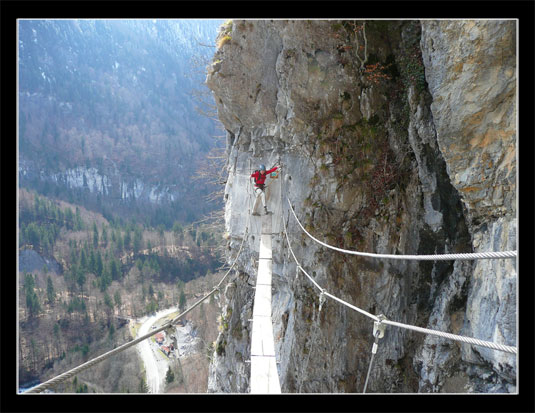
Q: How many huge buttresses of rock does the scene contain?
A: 2